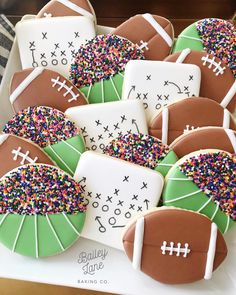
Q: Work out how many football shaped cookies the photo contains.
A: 8